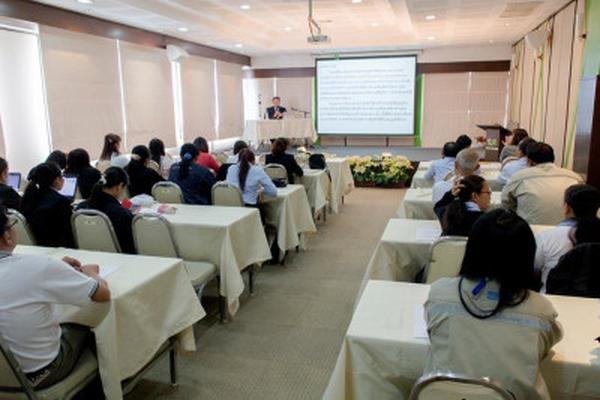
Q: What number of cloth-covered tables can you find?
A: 11